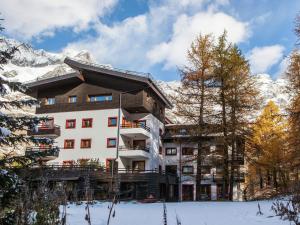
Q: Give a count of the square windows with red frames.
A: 6